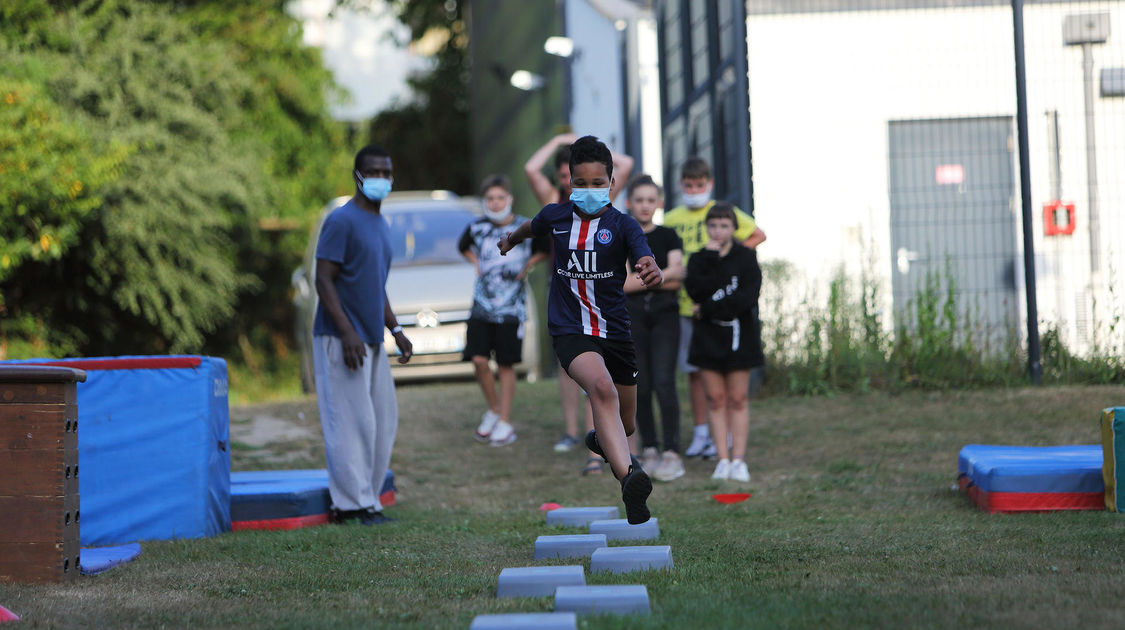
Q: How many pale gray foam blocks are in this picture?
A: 7